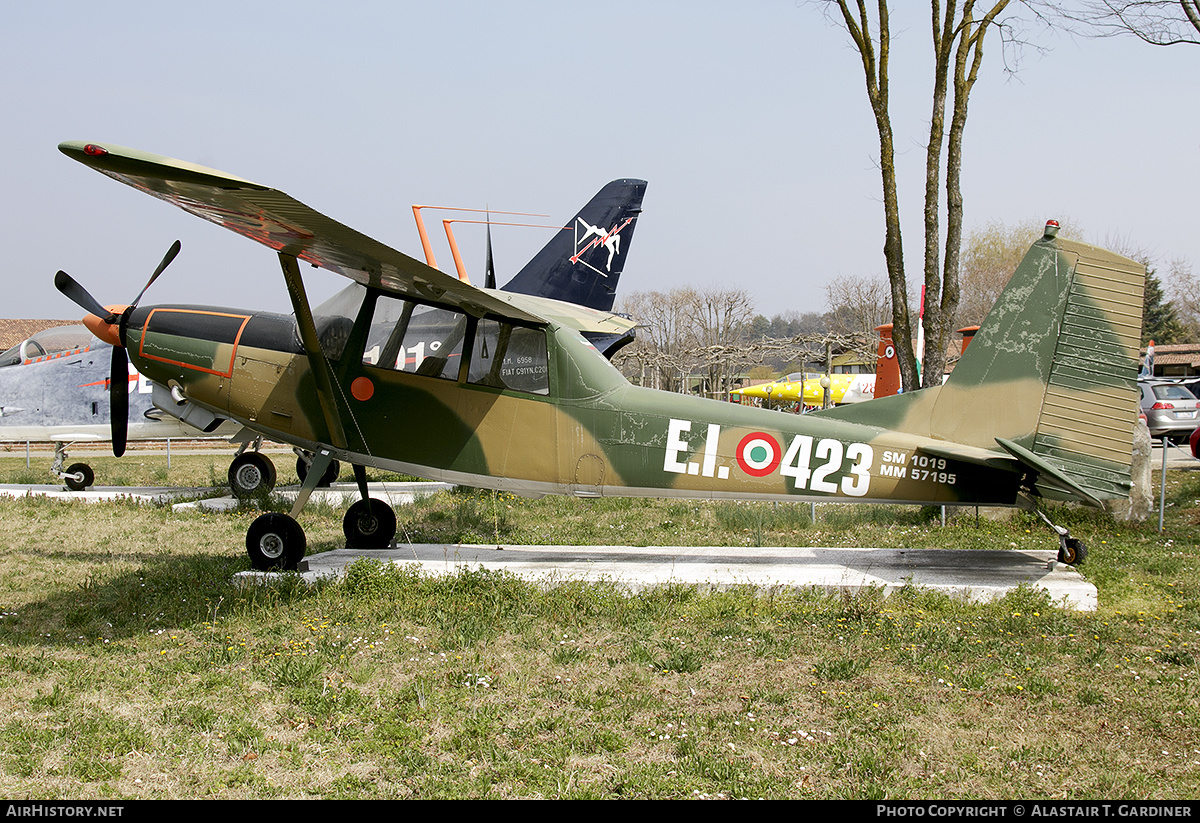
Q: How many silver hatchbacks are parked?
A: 1